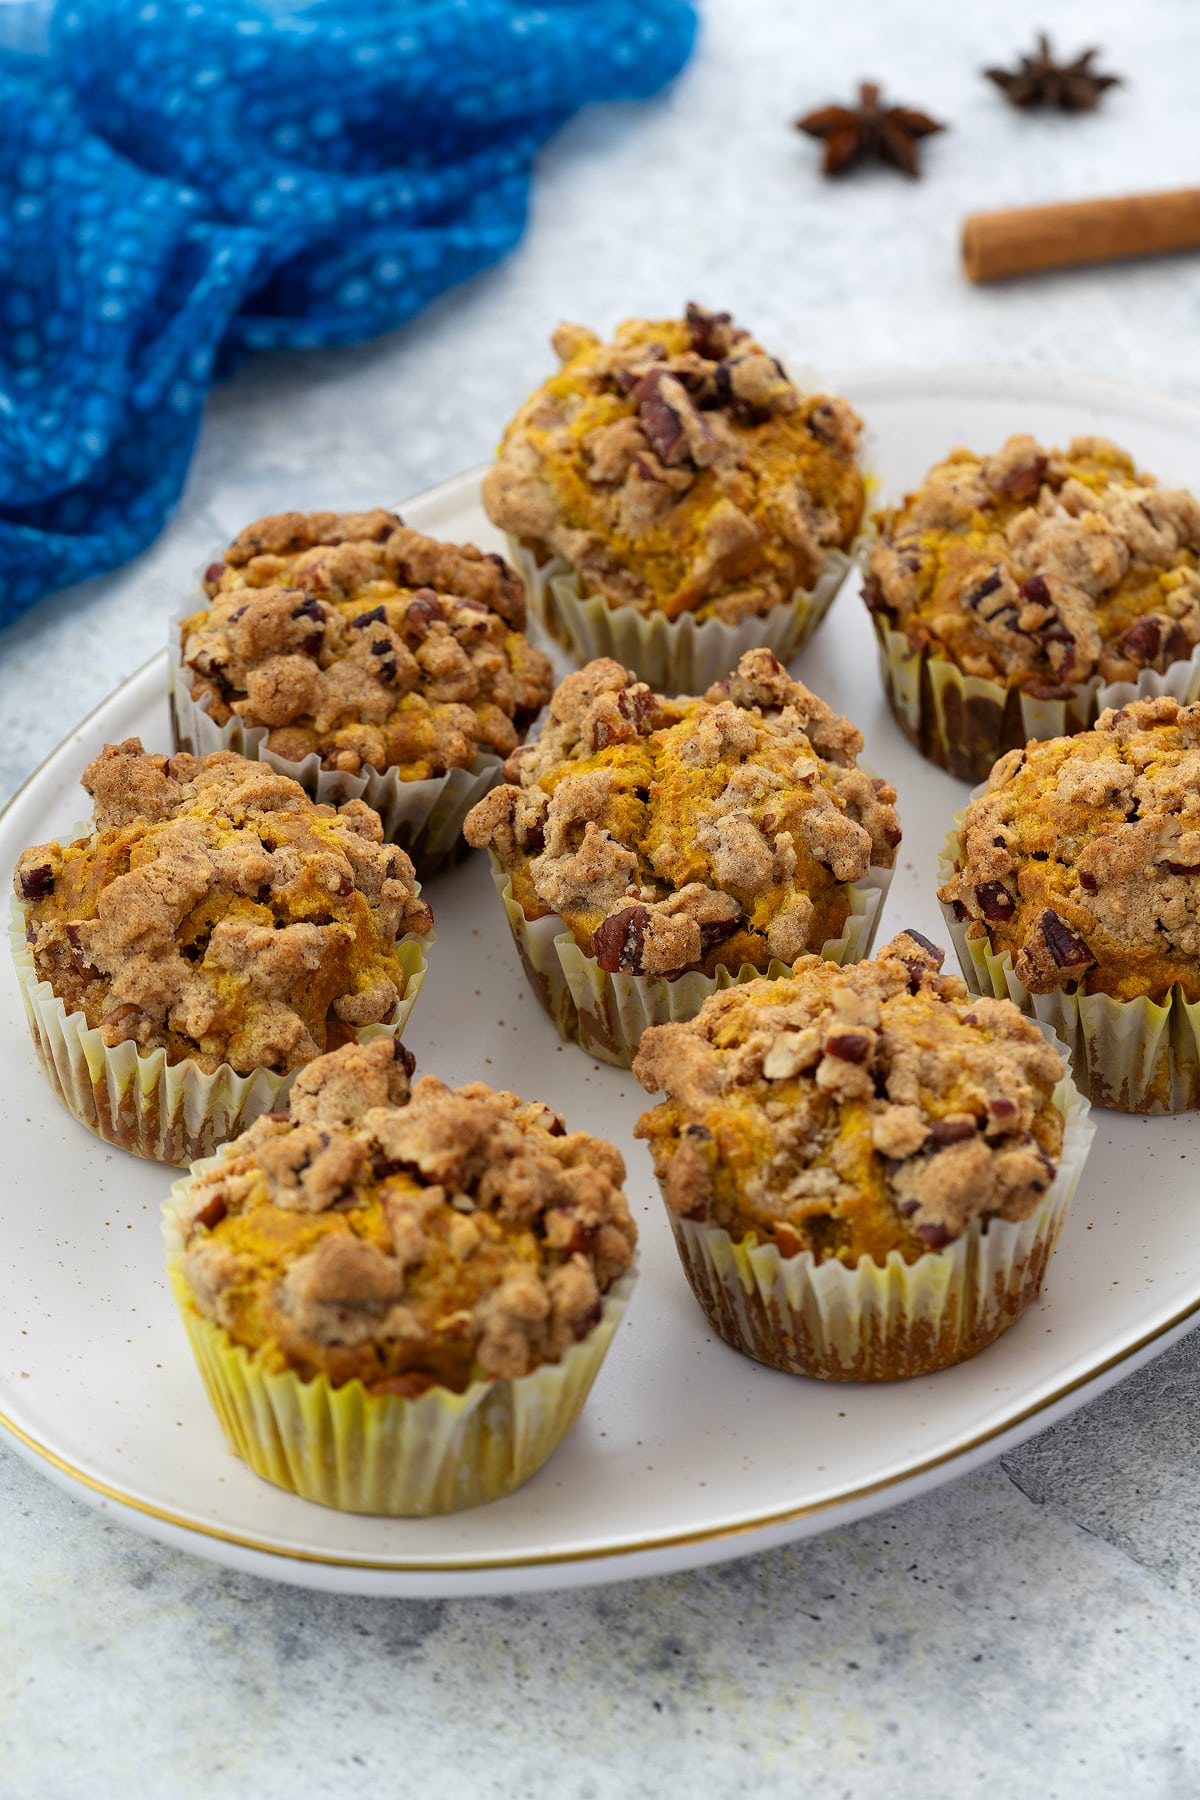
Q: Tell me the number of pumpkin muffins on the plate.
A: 8